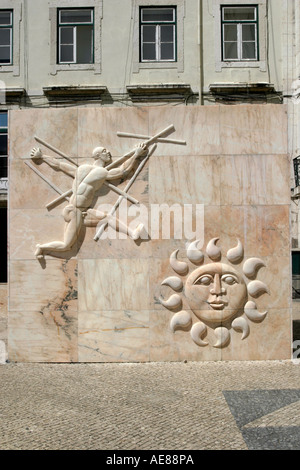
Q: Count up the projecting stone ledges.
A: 4